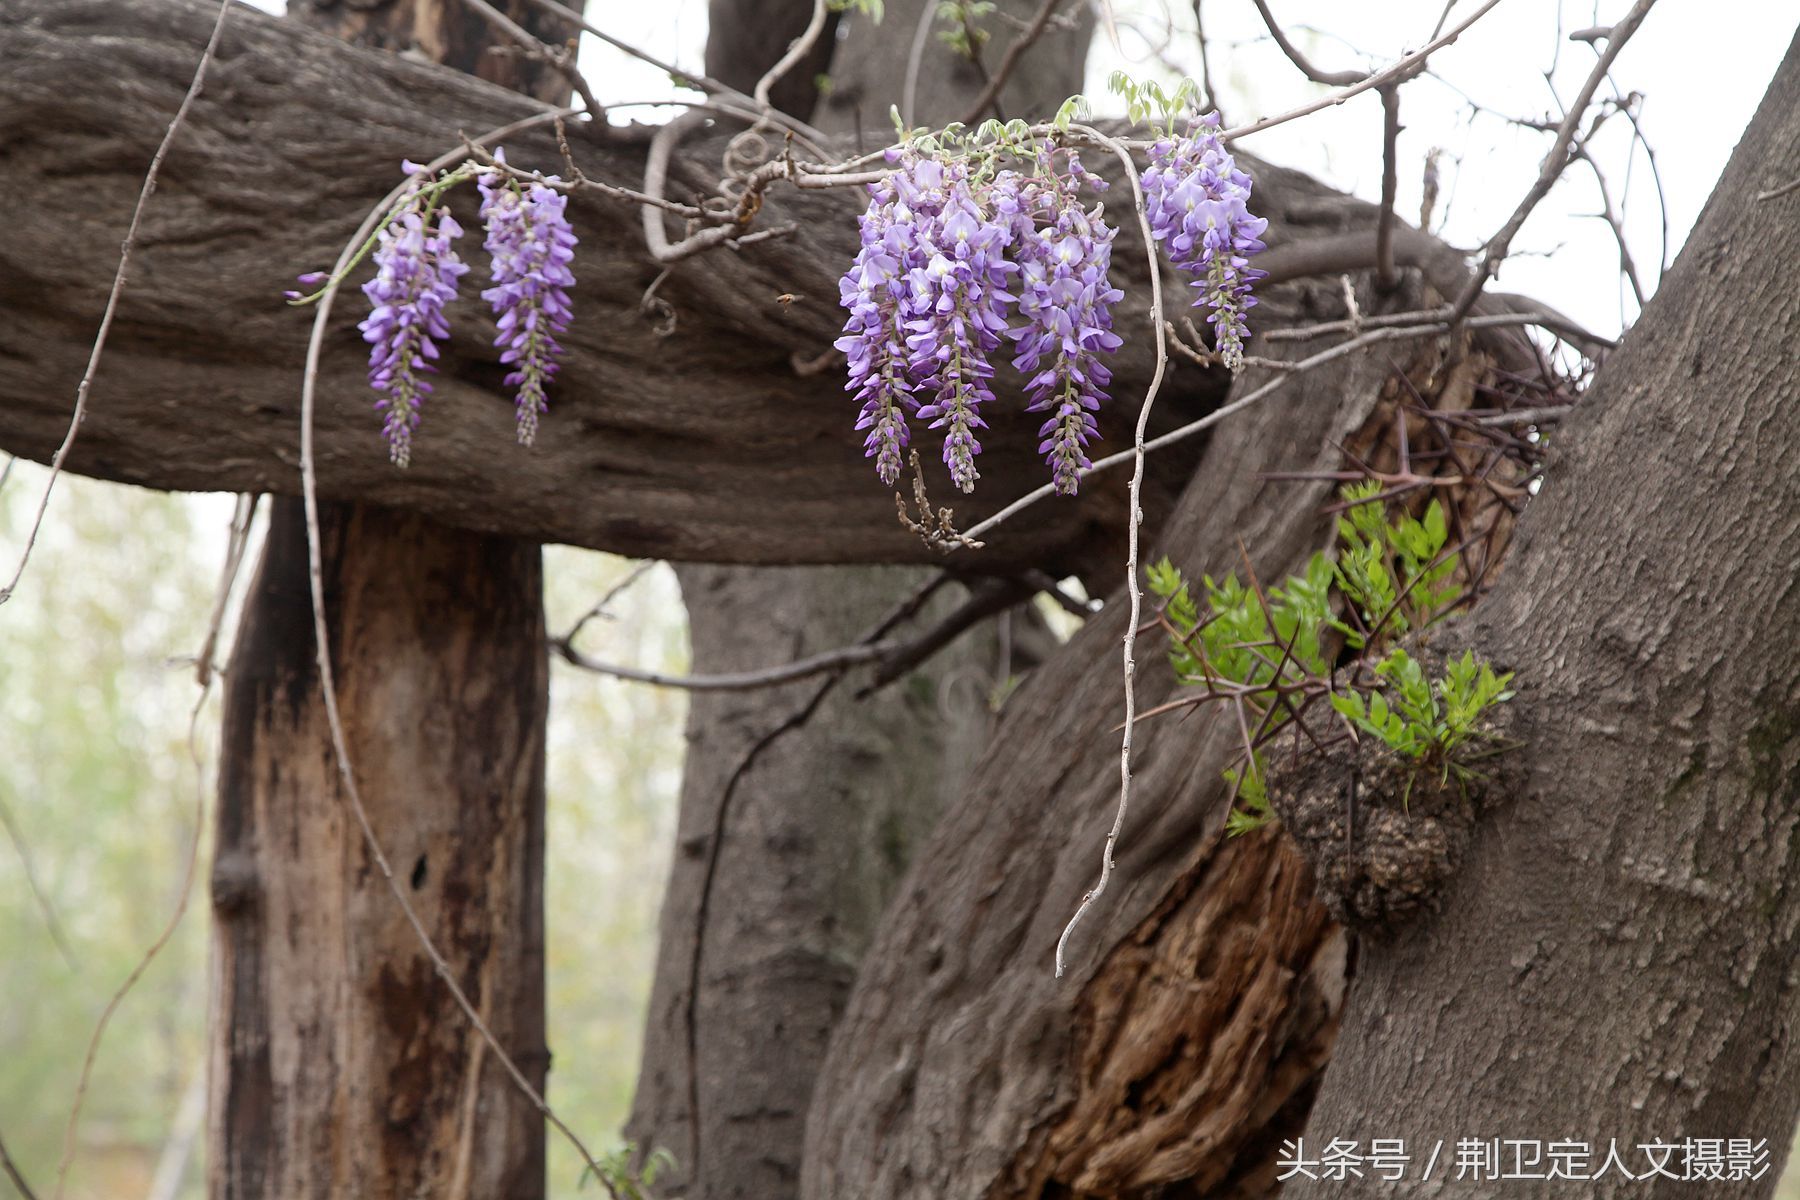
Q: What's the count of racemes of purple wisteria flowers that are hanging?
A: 6